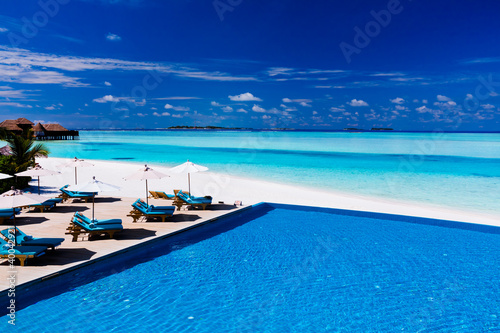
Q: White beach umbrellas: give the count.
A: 7